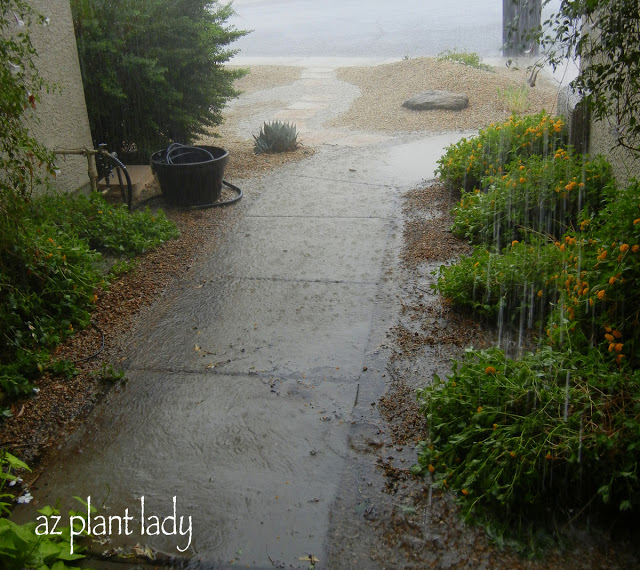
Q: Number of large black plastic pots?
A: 1